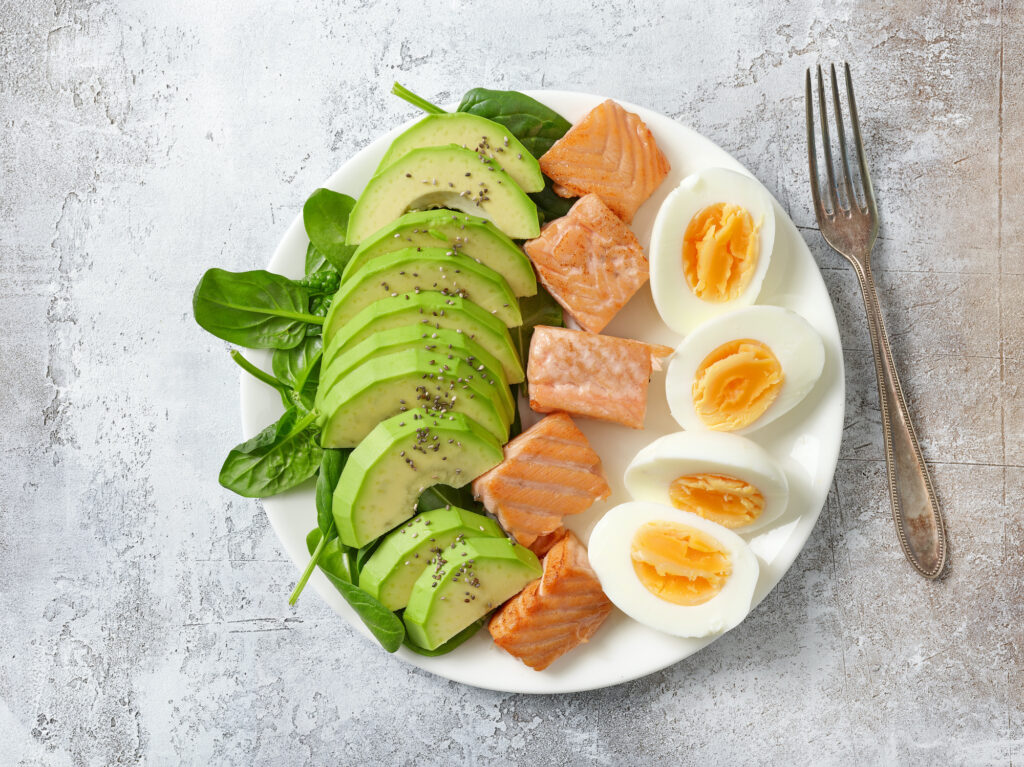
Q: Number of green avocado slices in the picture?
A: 10